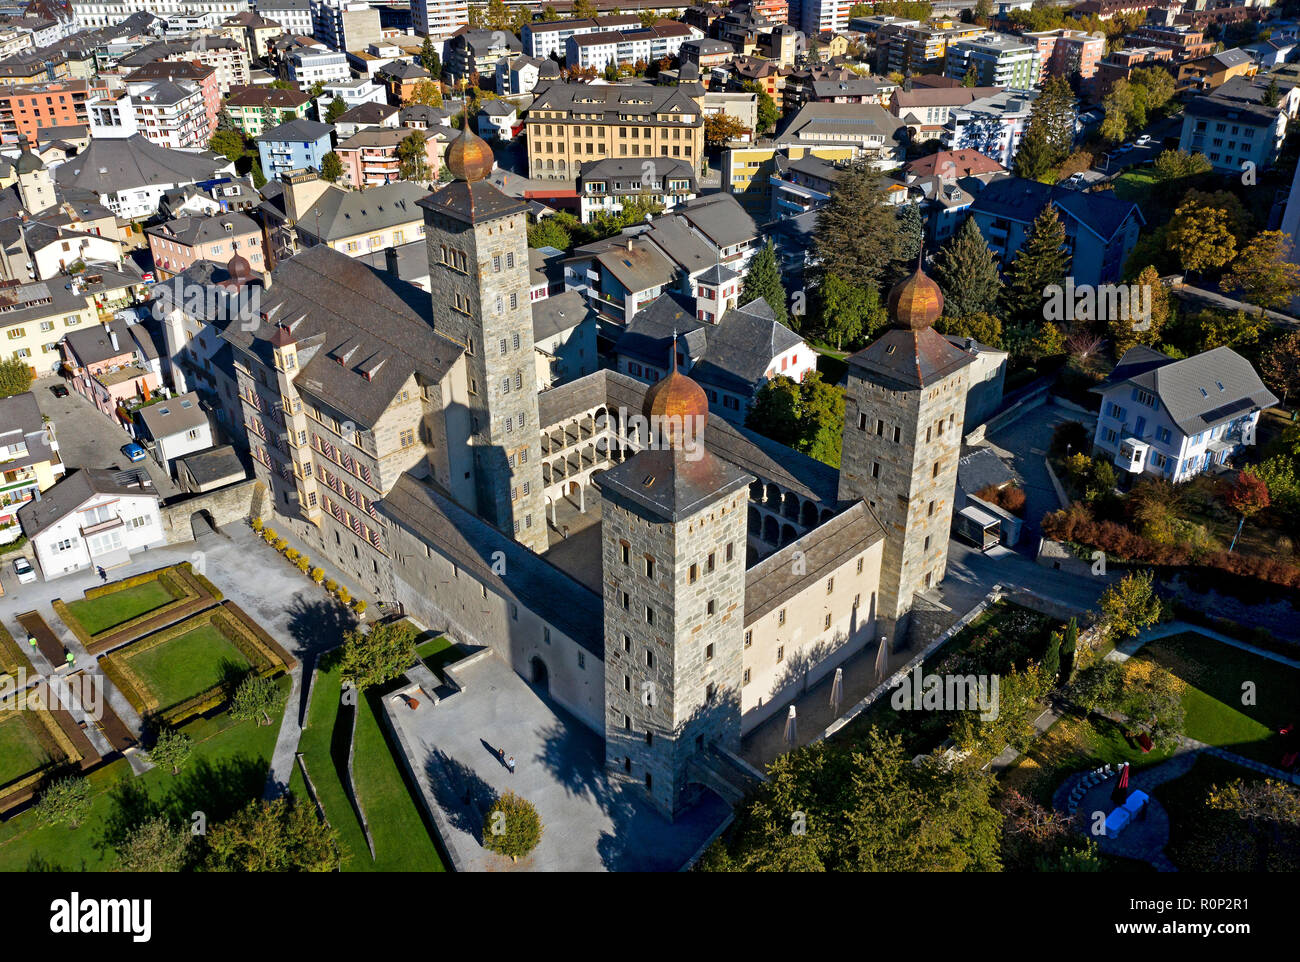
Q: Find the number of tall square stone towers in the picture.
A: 3